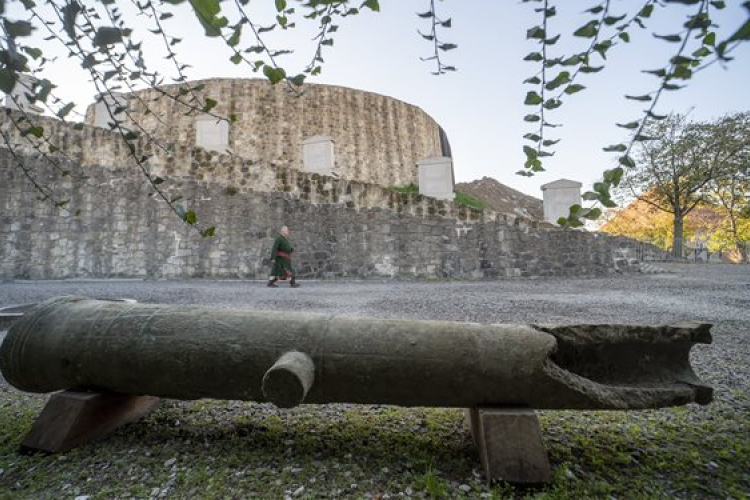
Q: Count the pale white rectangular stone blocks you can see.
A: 6